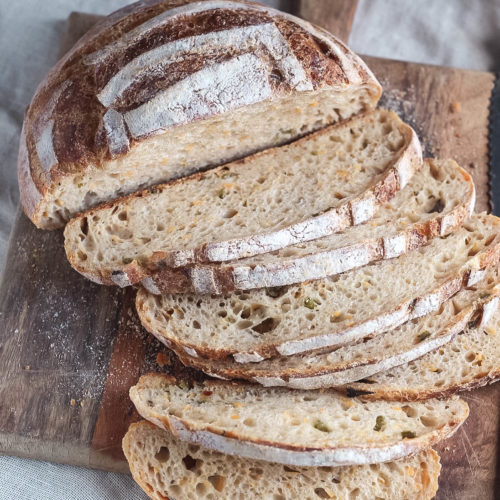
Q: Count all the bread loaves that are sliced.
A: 1